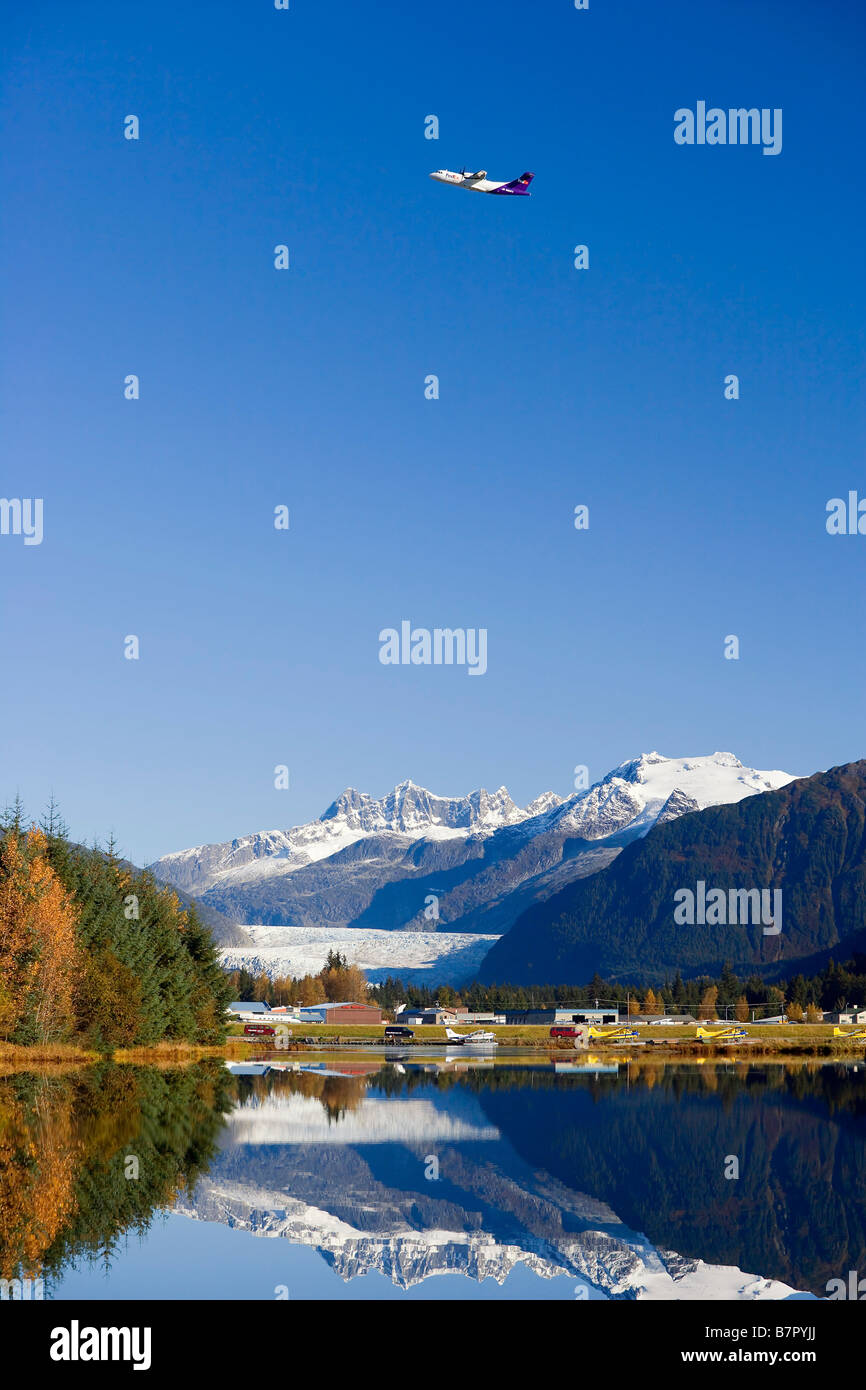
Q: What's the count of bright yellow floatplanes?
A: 3